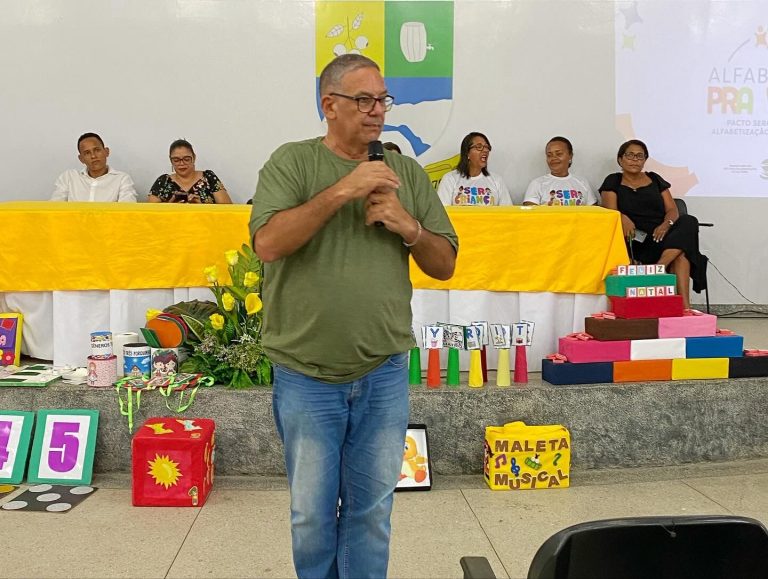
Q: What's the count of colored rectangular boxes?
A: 11